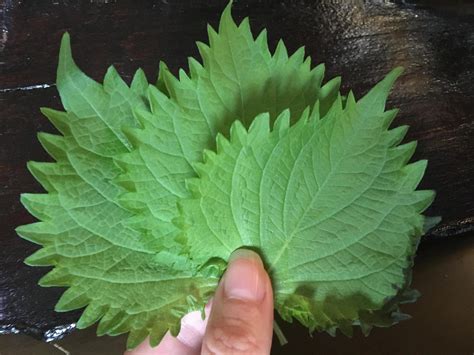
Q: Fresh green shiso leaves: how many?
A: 3